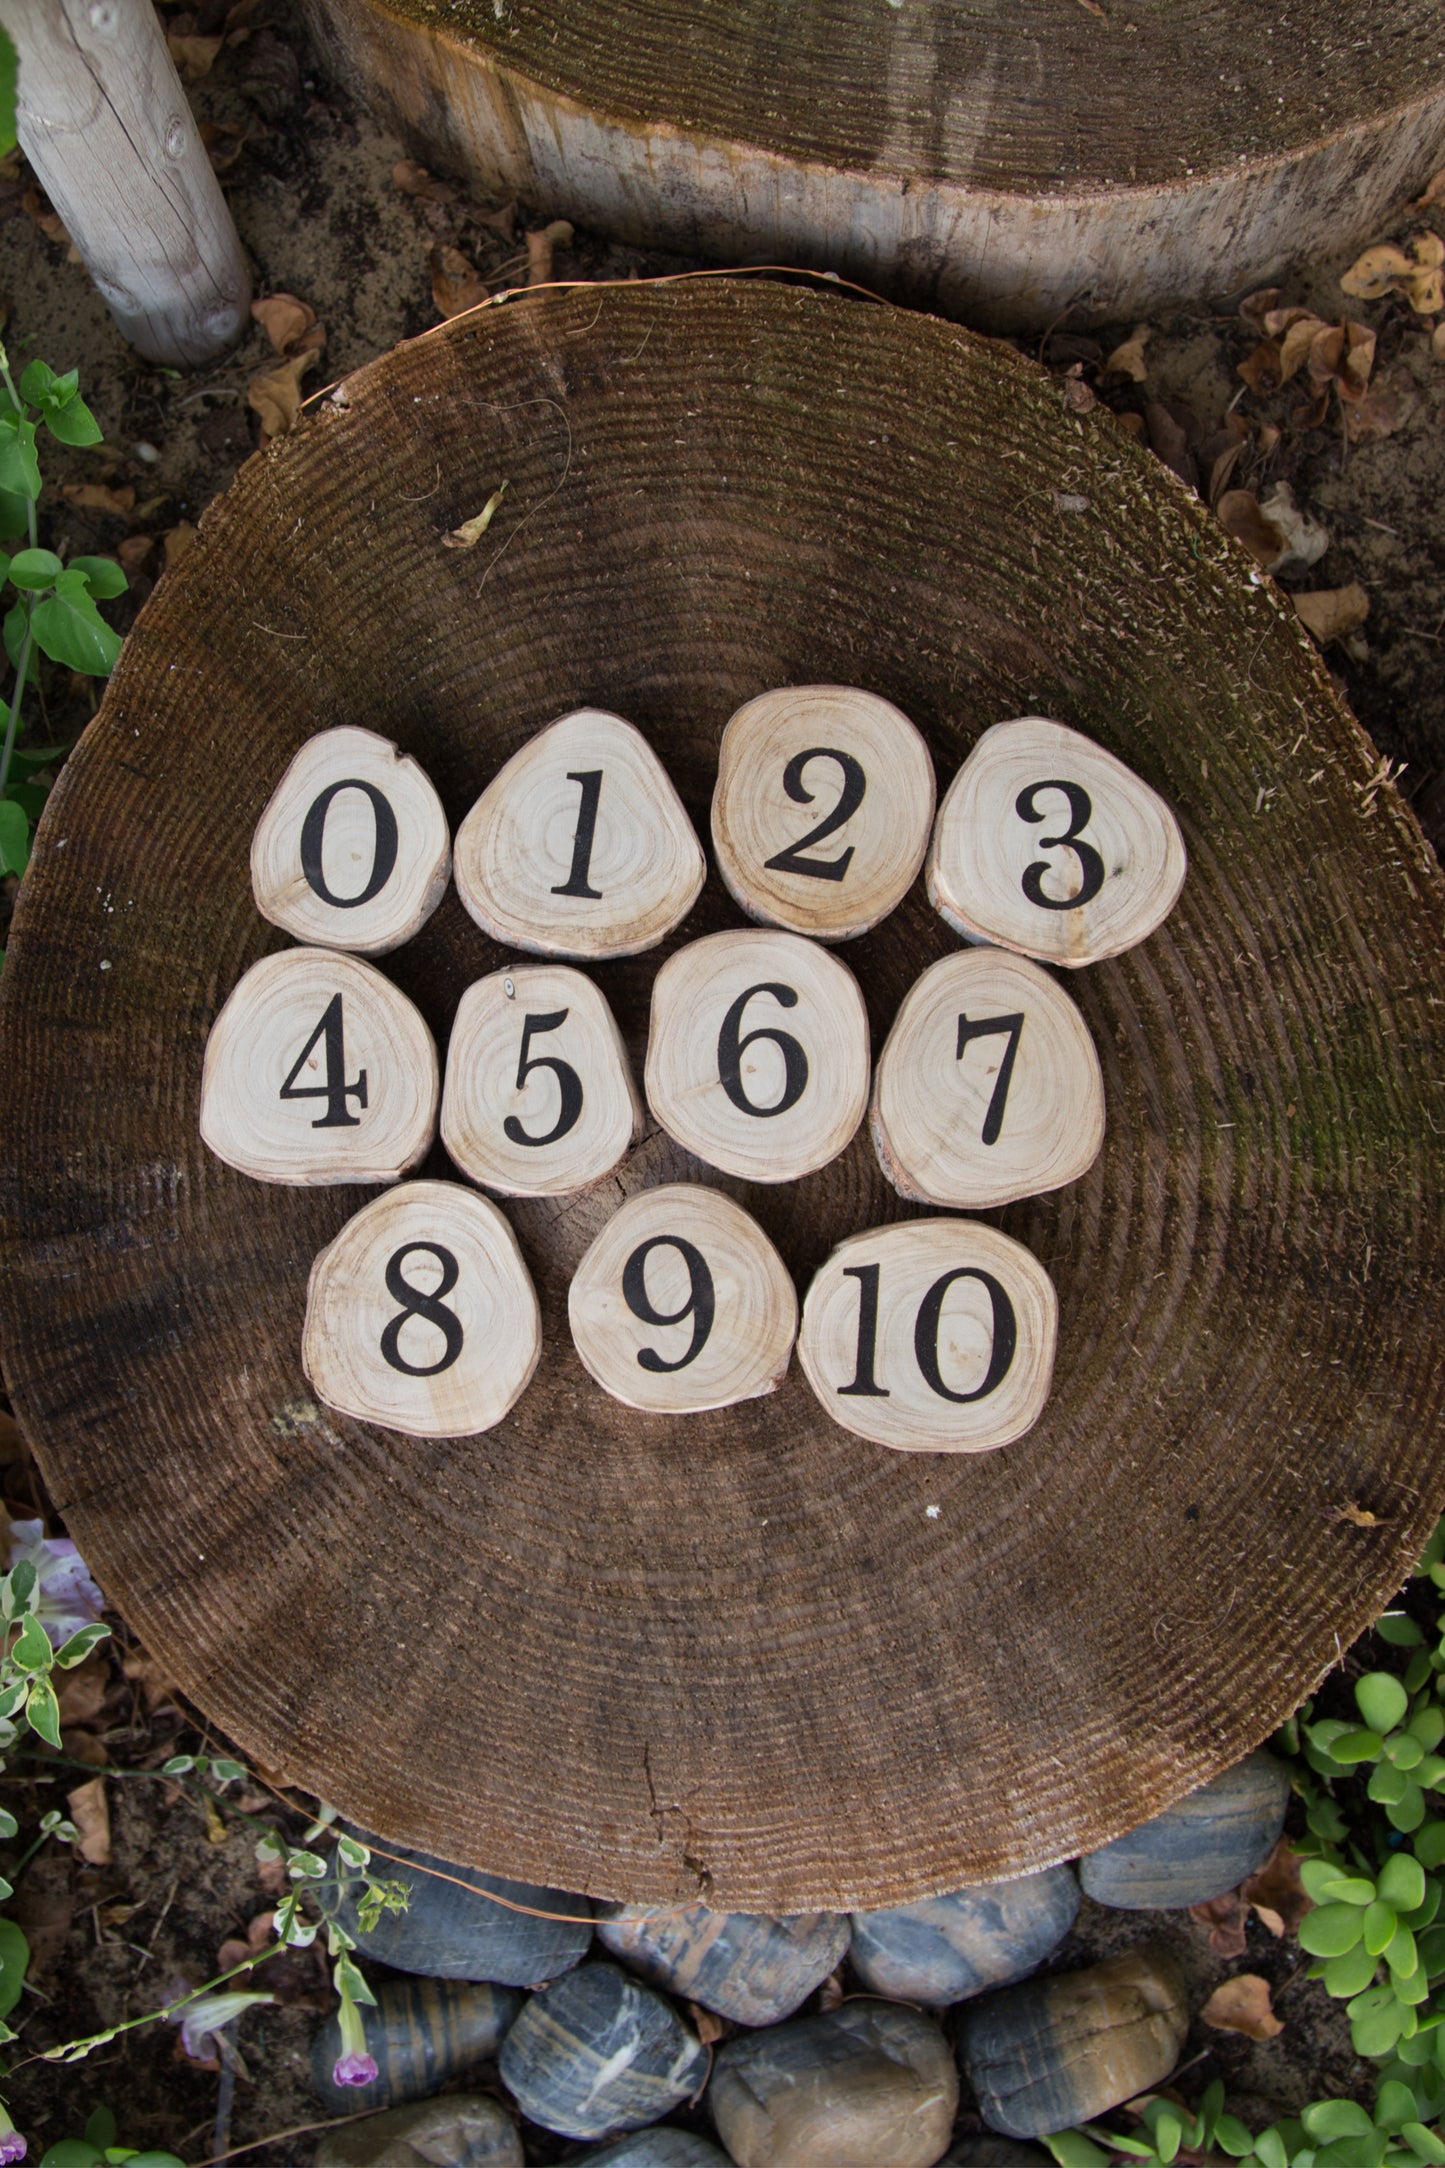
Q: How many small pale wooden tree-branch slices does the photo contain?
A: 11